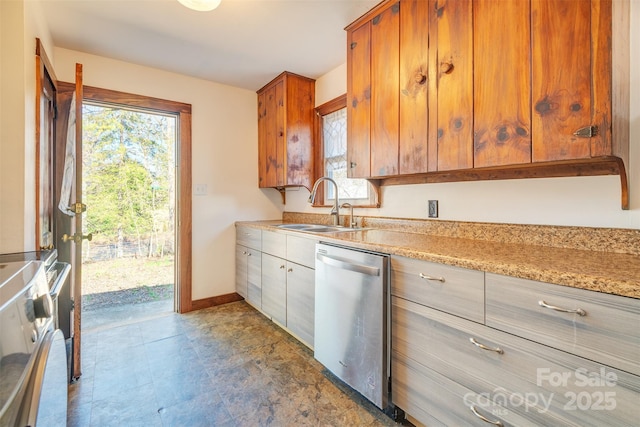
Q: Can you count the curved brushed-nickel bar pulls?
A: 4